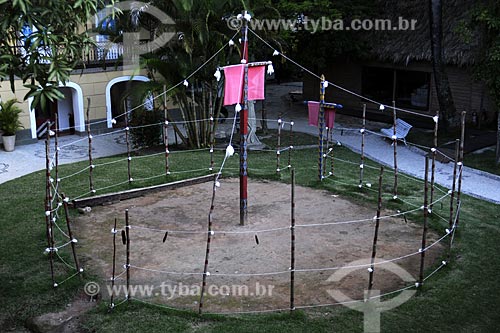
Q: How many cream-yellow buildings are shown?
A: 1